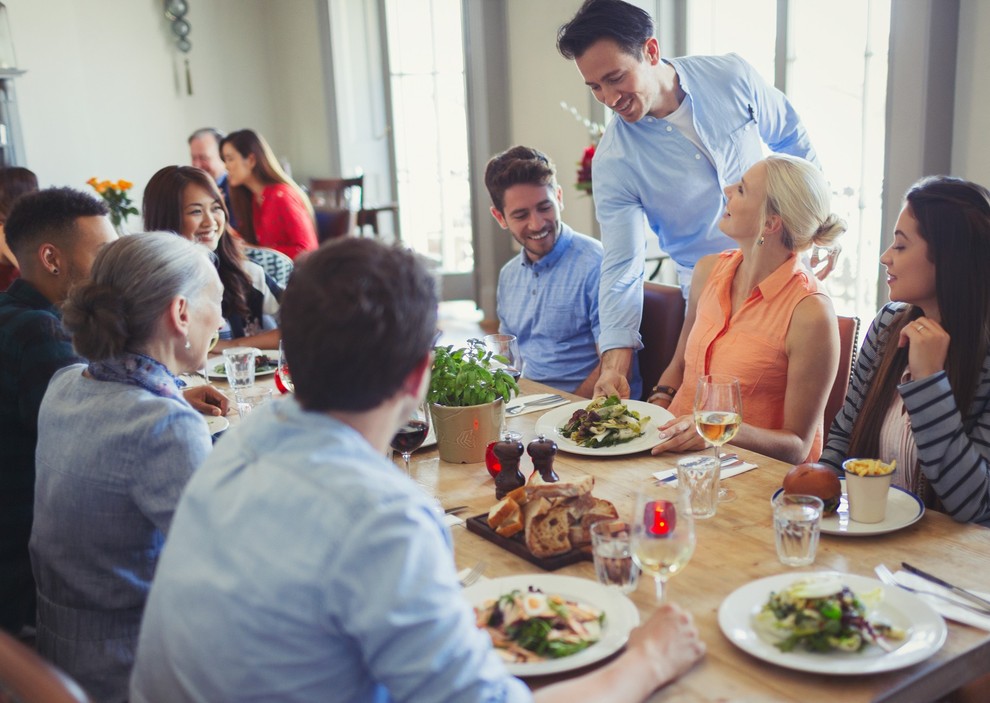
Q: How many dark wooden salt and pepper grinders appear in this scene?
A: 2